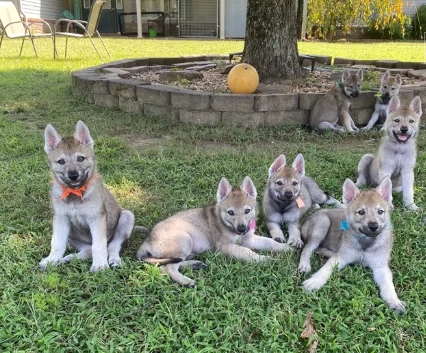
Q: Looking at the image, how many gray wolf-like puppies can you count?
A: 7